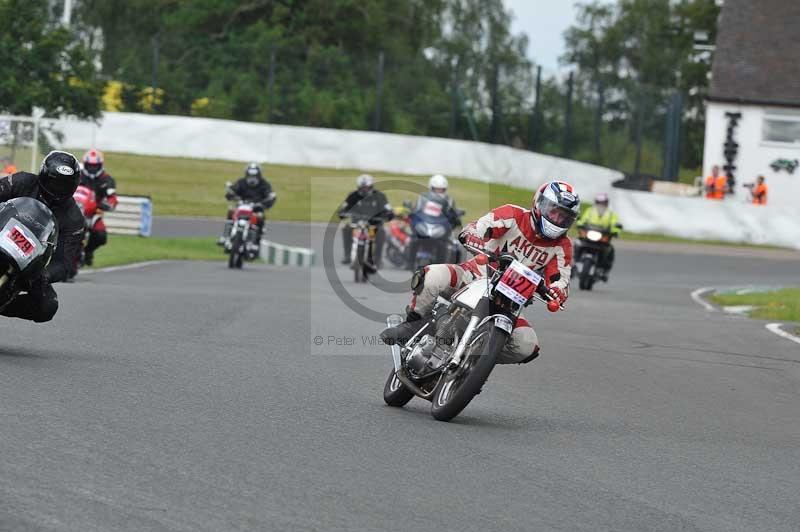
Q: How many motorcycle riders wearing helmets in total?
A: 7